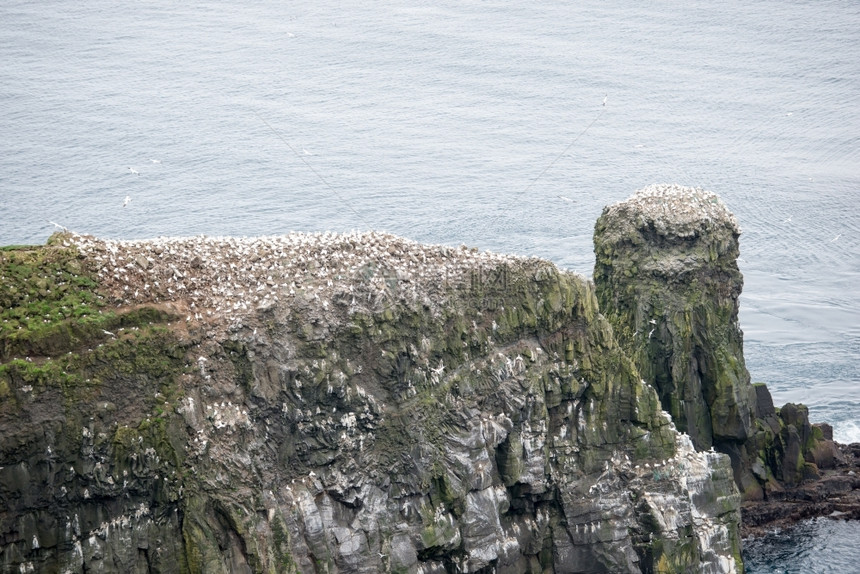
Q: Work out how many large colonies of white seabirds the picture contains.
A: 2